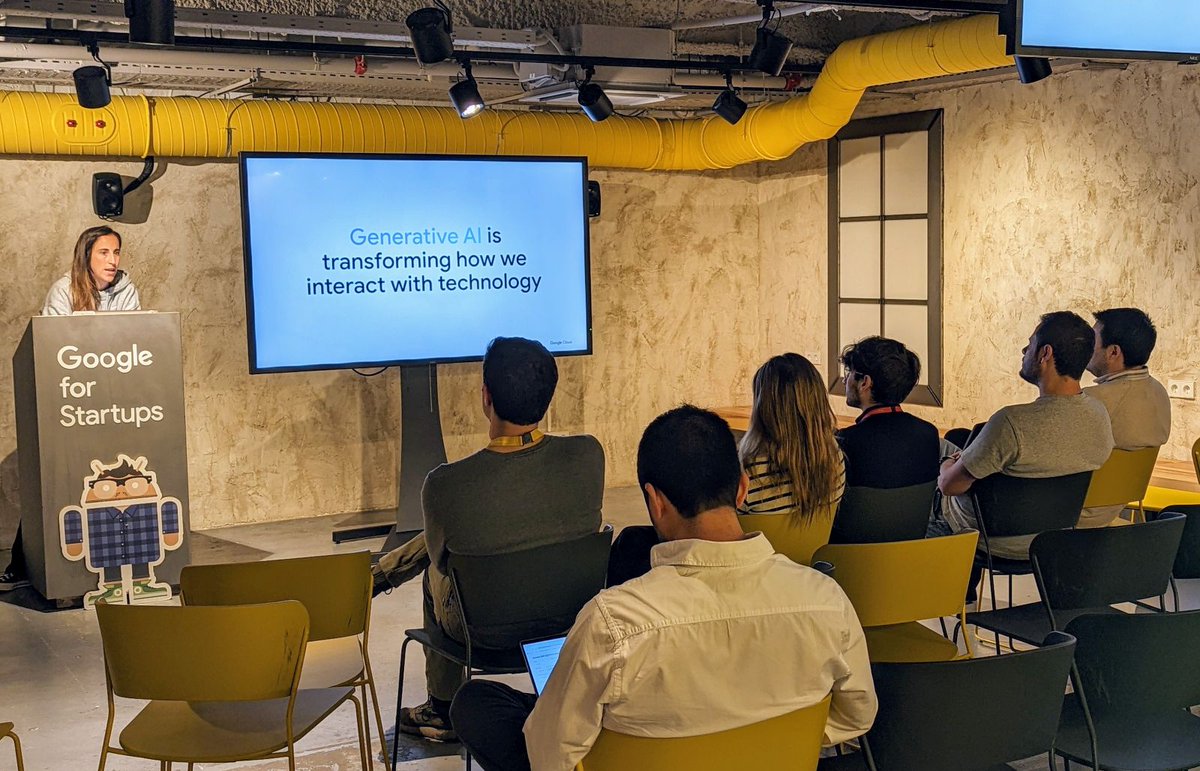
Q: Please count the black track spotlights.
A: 8